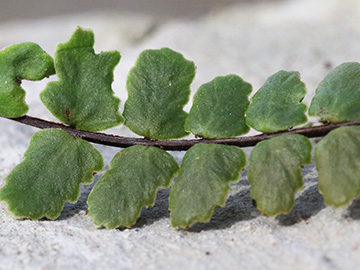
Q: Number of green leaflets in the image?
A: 11